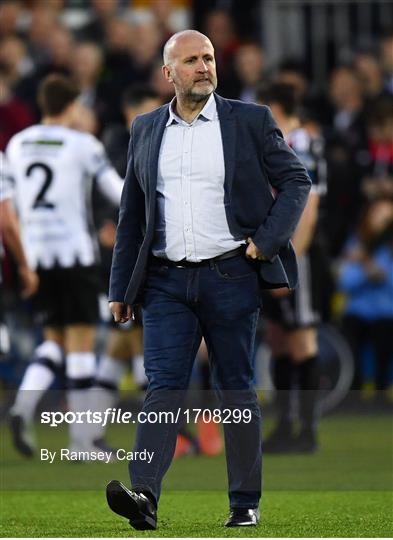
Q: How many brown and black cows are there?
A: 0